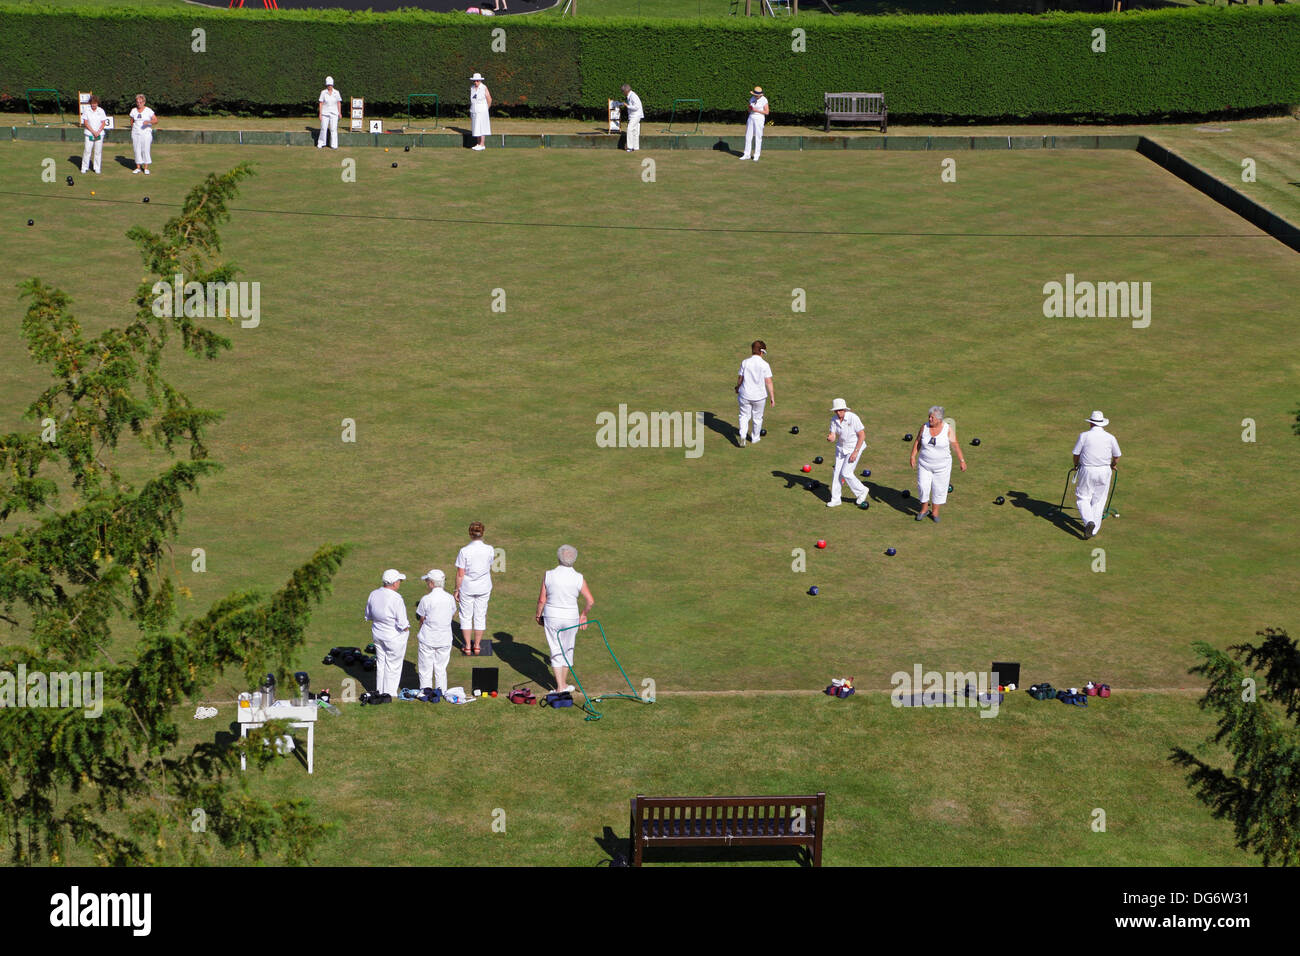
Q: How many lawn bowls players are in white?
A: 14